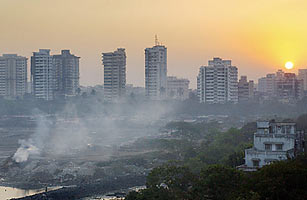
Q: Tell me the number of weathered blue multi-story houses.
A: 1